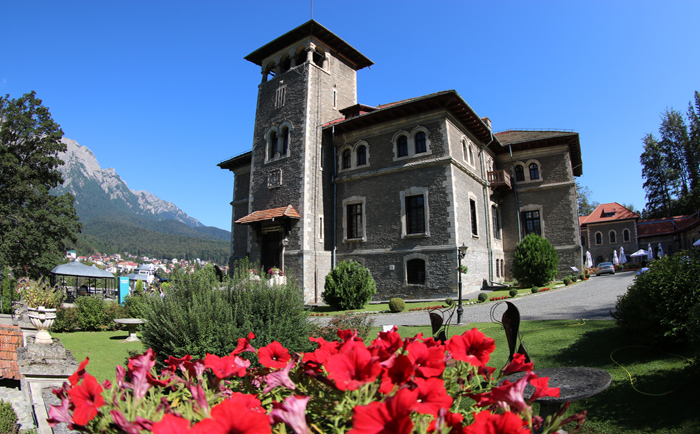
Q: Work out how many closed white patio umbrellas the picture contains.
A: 5